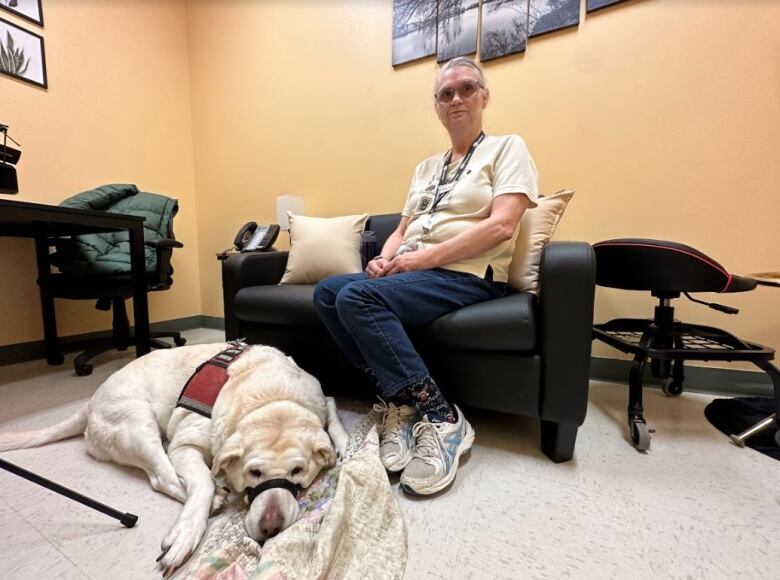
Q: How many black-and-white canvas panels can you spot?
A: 5